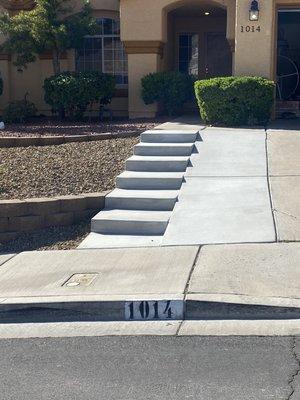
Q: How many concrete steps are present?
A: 6